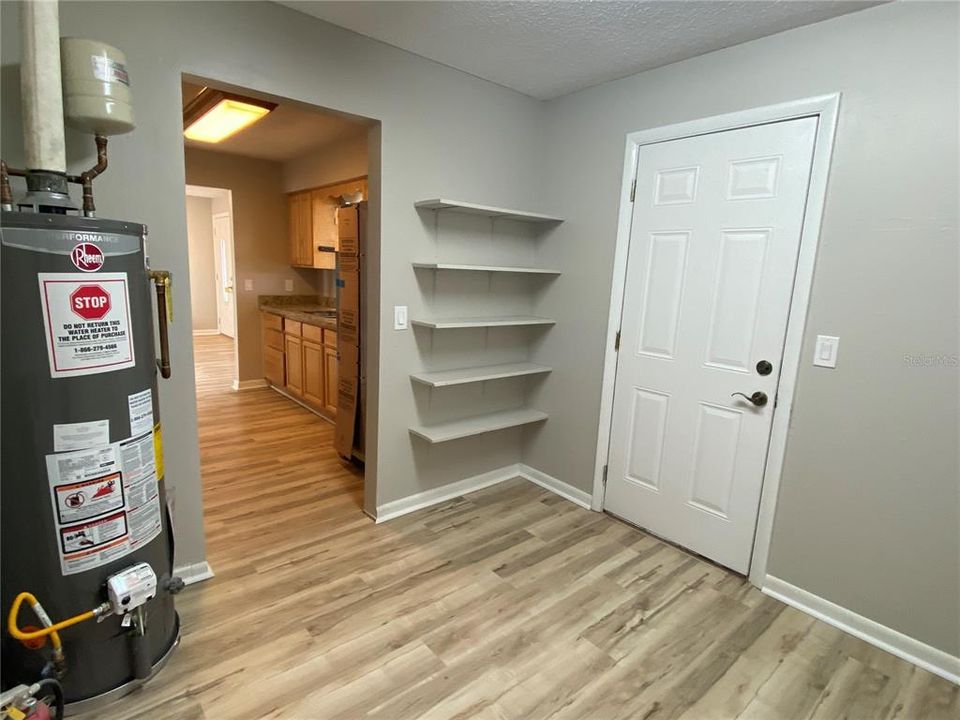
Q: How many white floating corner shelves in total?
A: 5